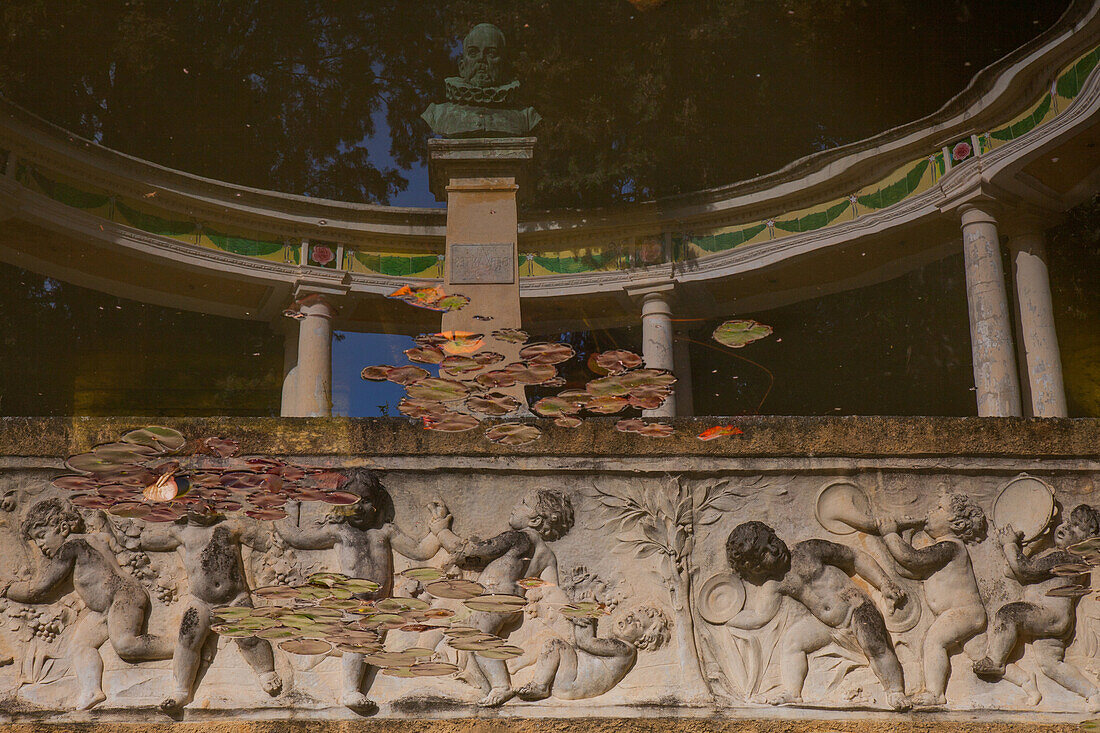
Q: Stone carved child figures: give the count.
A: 8